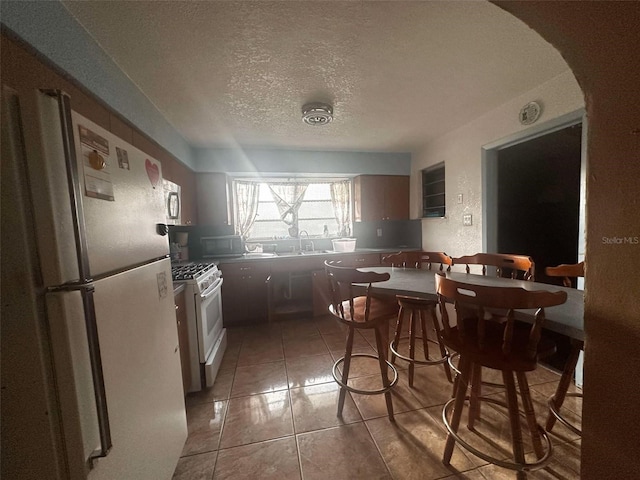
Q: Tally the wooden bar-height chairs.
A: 5